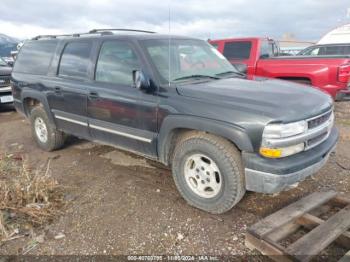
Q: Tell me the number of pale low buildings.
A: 1